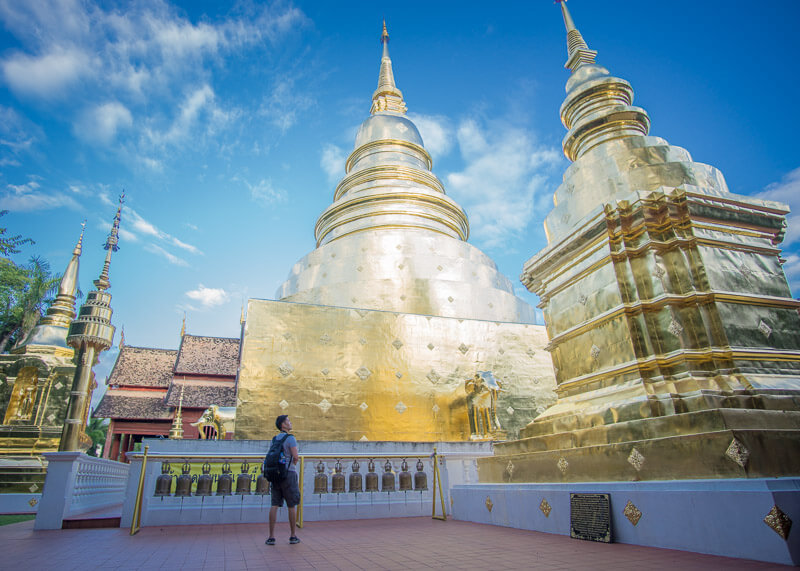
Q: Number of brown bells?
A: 13